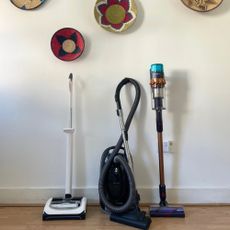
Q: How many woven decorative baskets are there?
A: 4